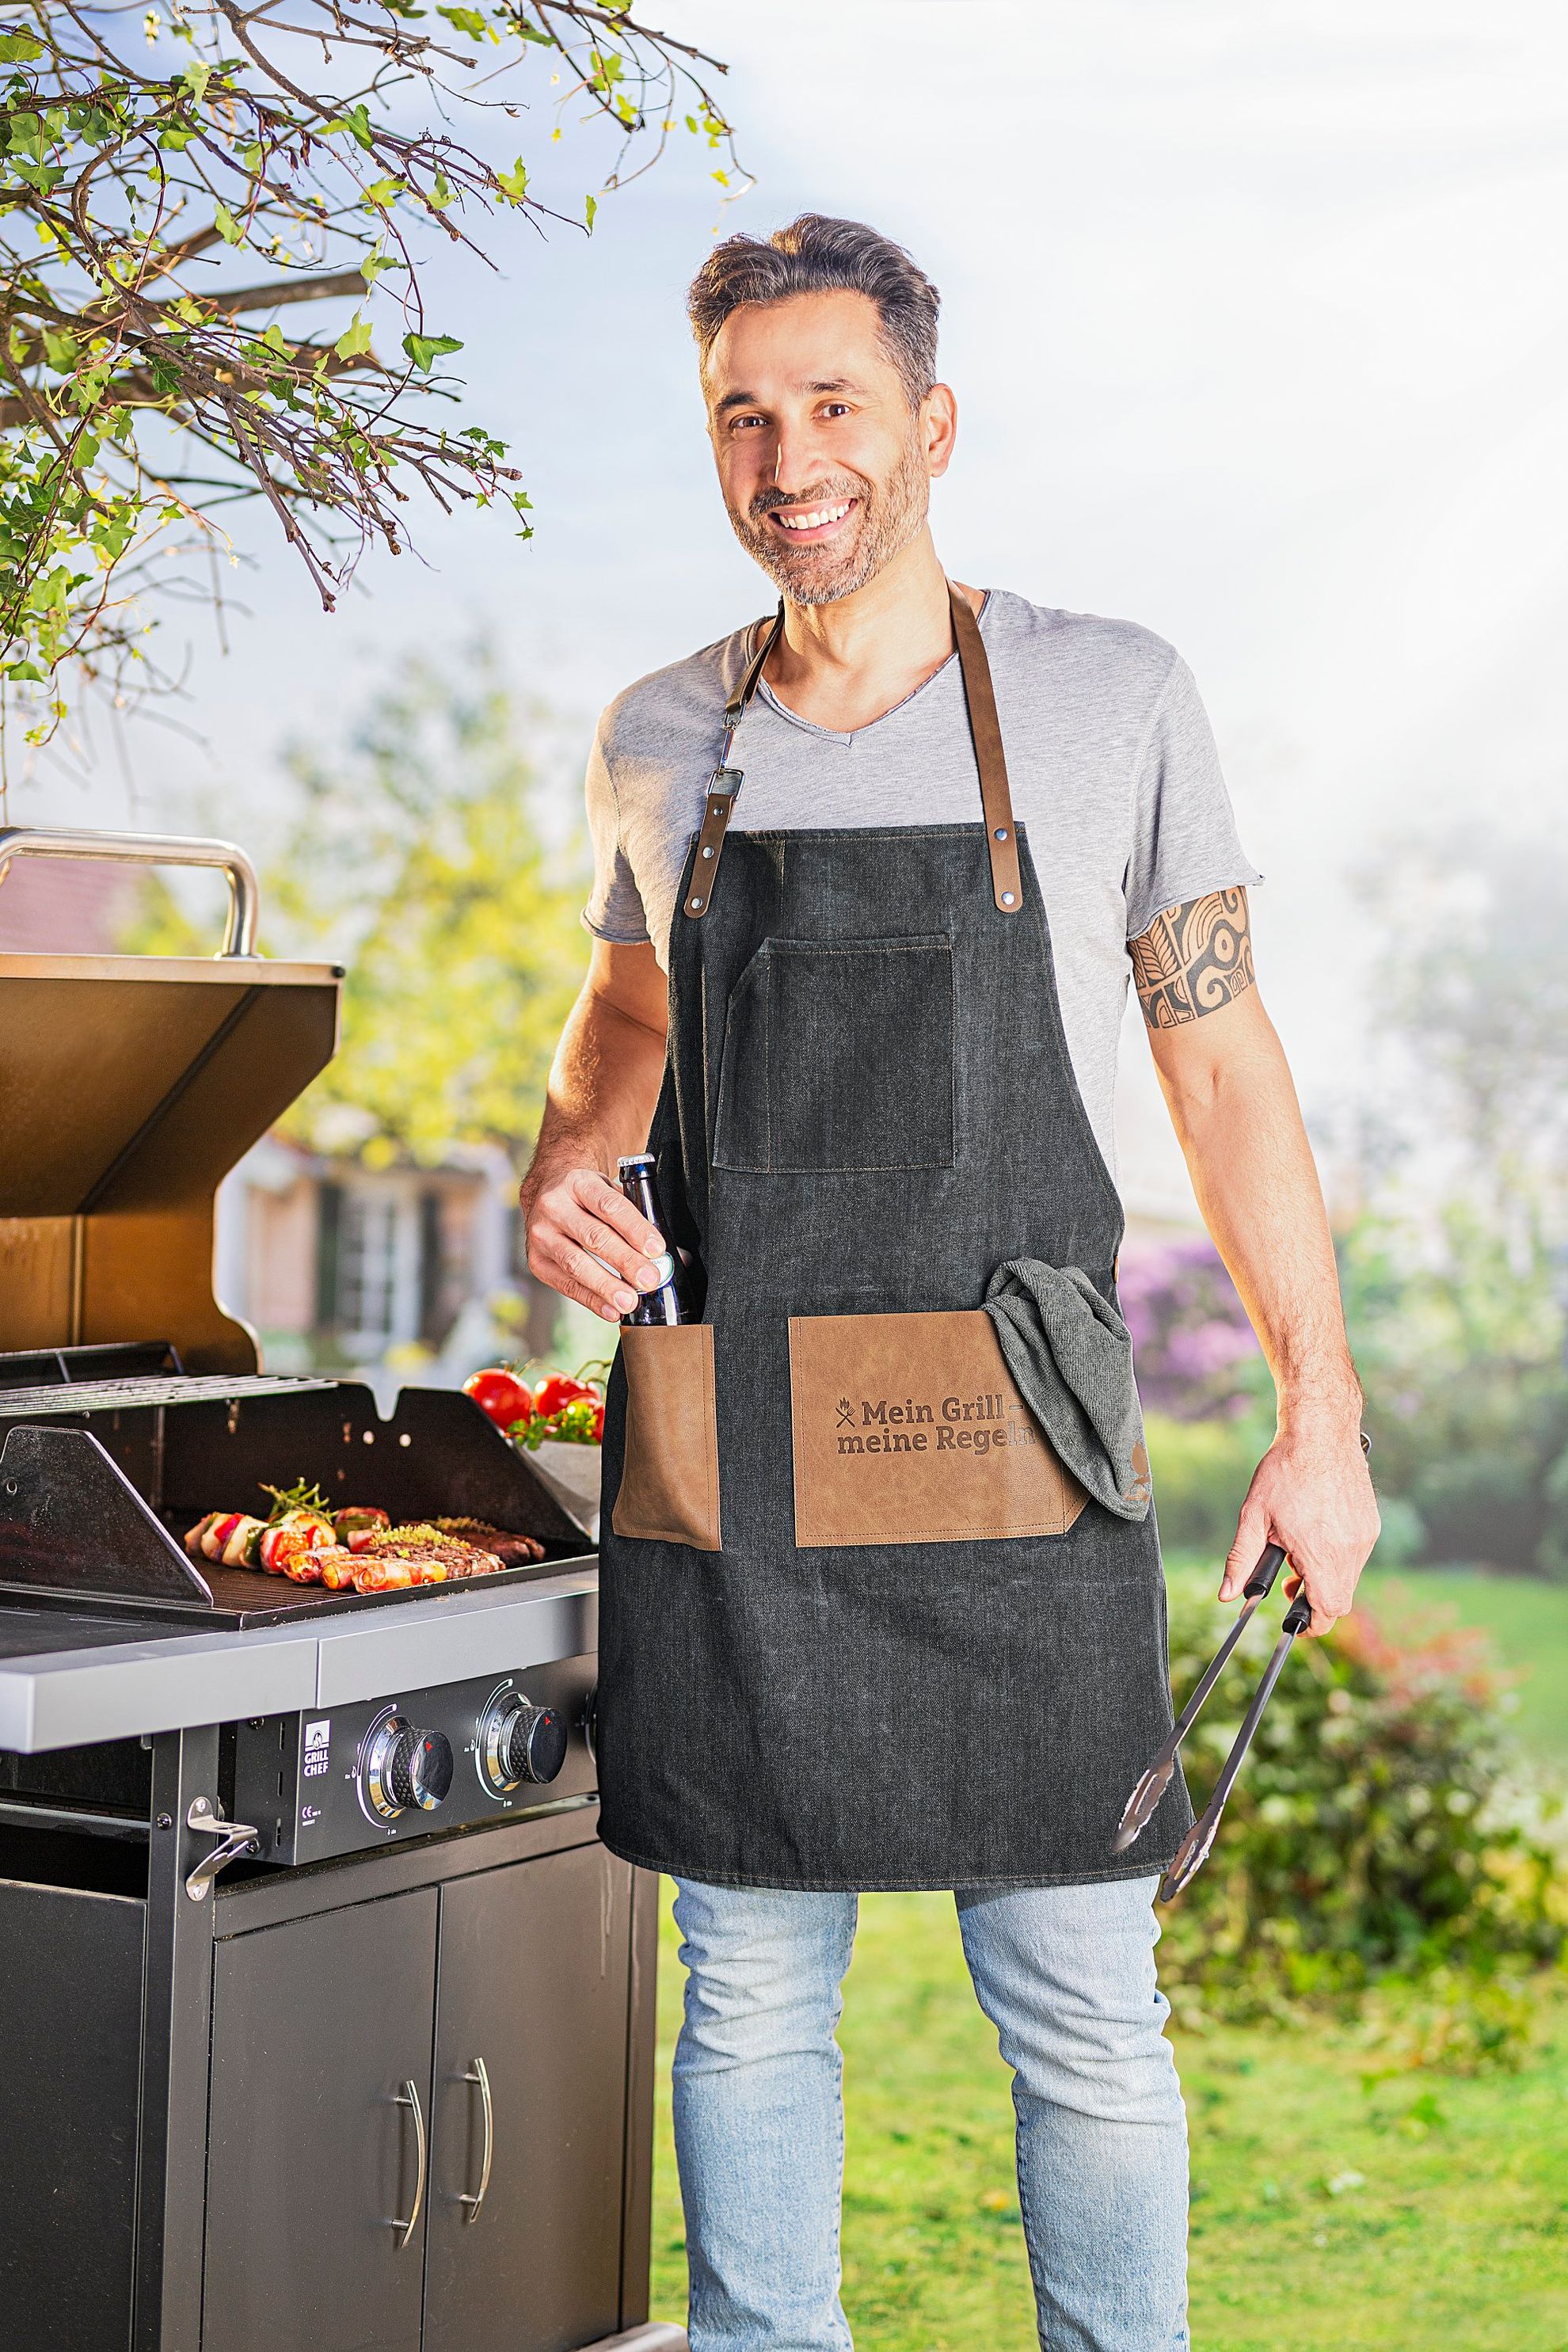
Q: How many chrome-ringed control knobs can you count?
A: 2